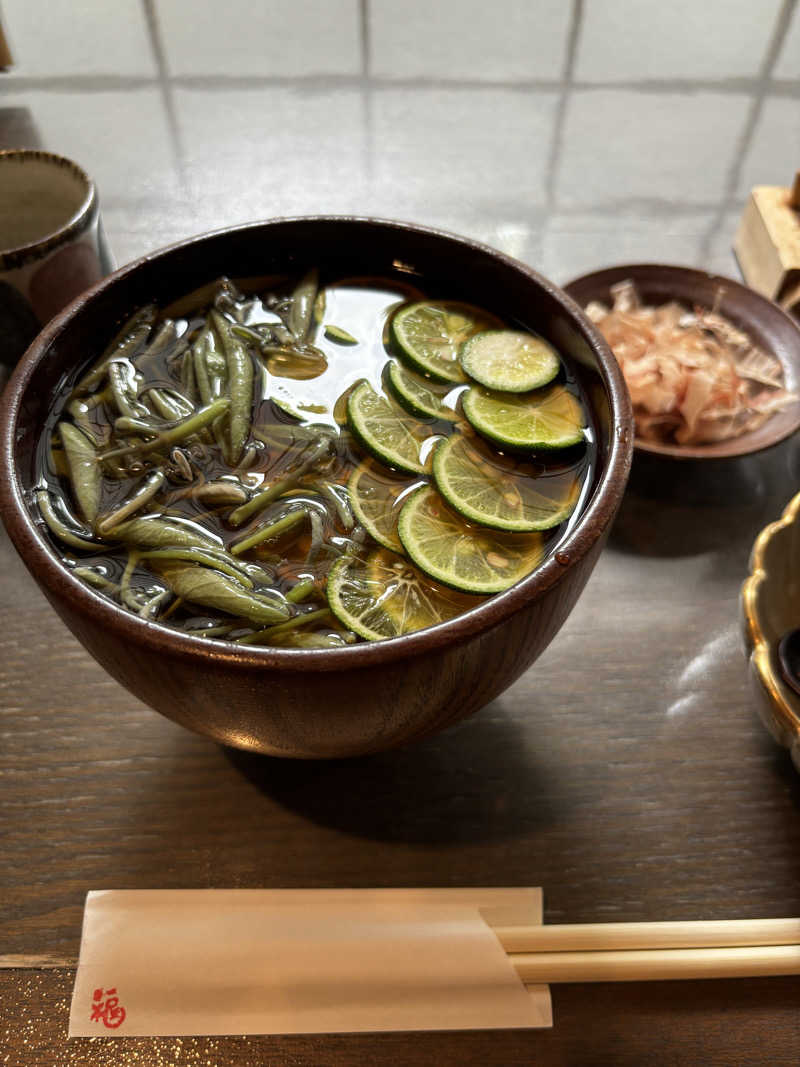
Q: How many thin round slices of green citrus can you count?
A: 9